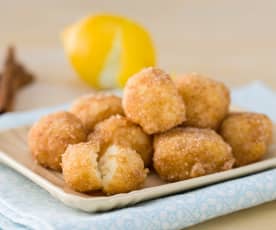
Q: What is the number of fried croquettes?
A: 8